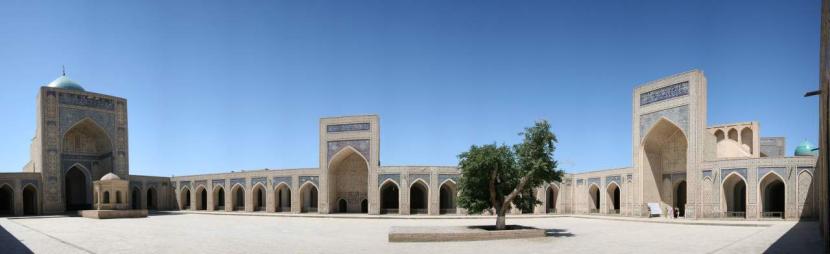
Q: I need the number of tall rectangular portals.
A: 3